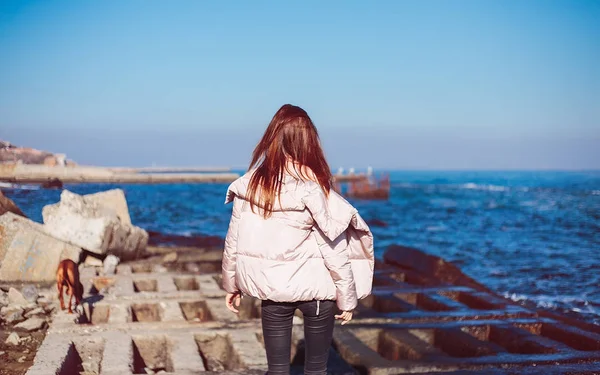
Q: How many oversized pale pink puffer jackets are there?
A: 1